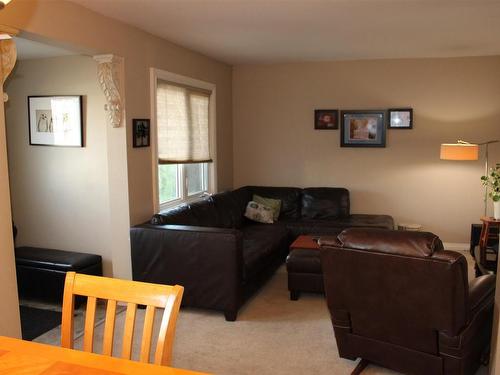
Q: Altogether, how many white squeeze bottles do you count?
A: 0